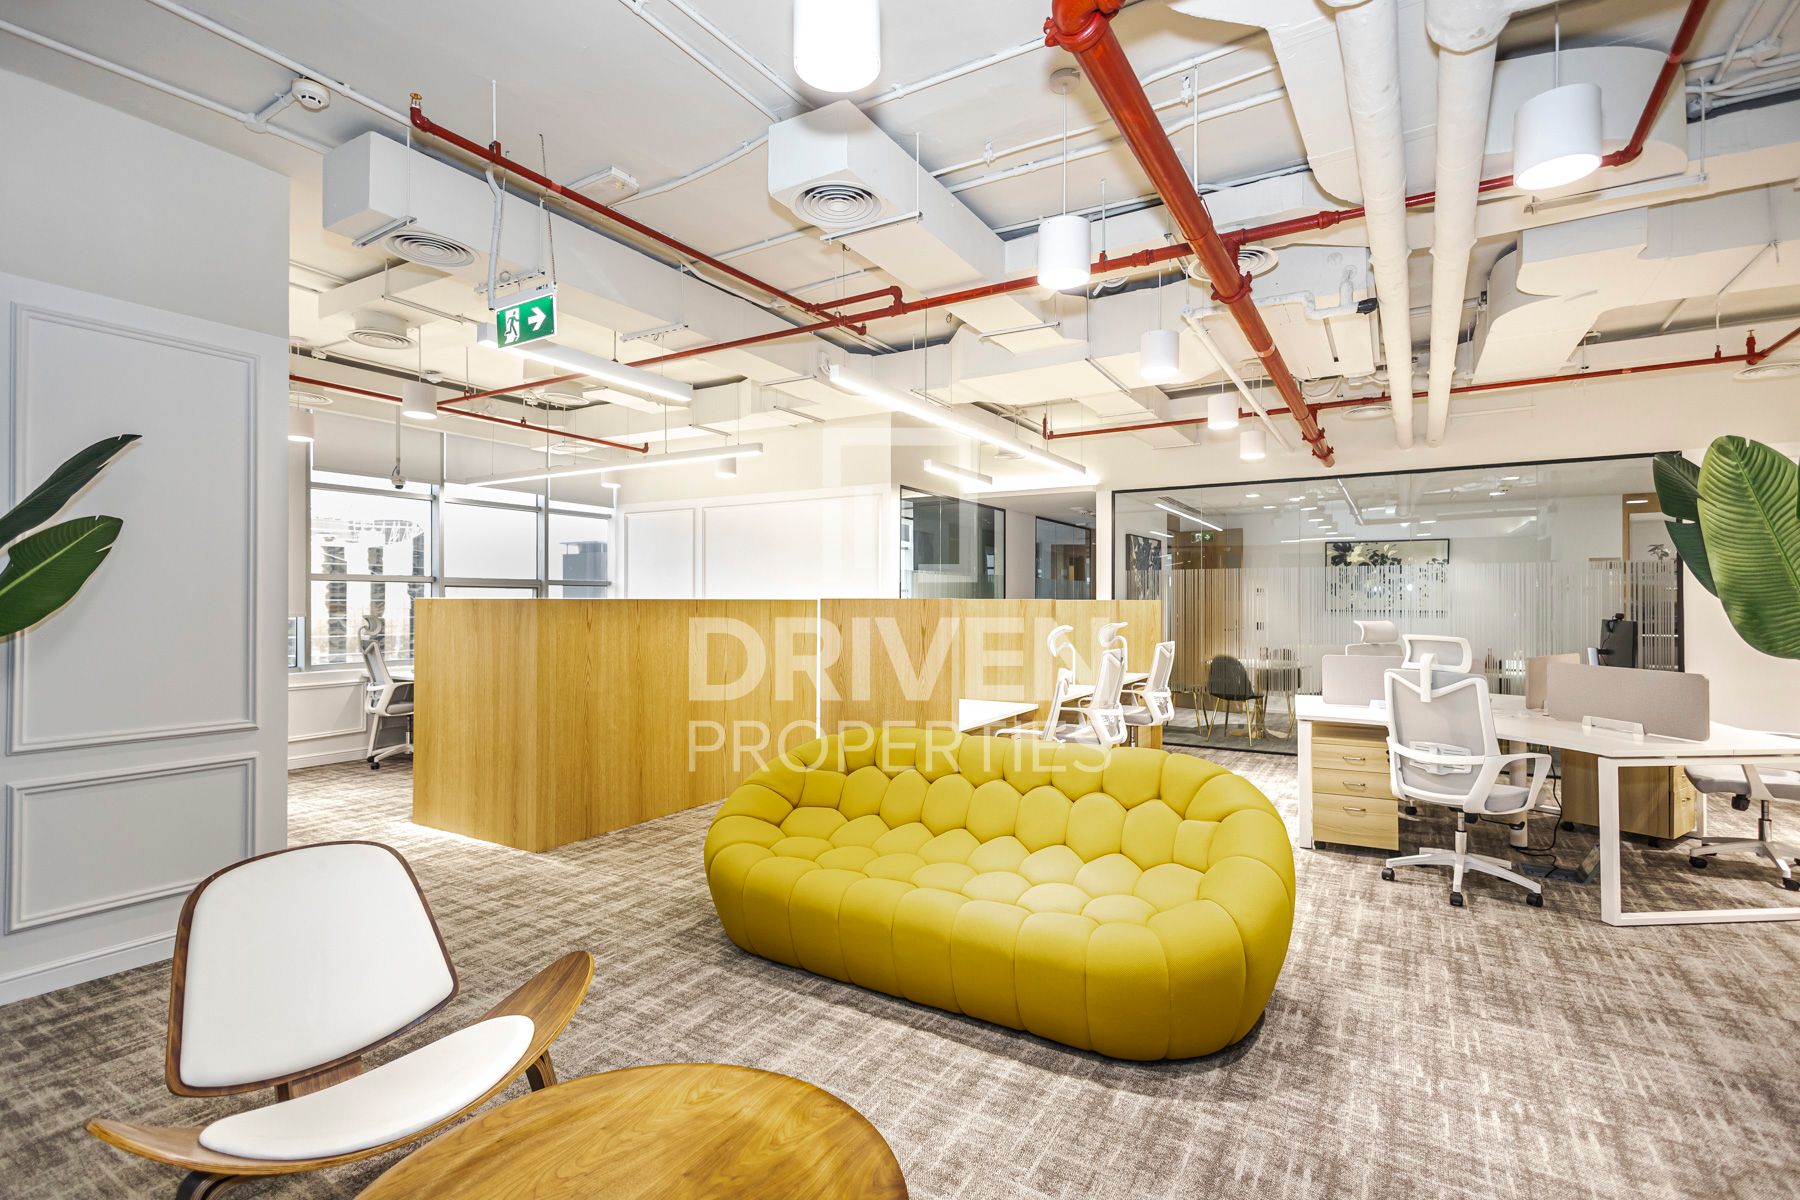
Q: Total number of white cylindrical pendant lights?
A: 10